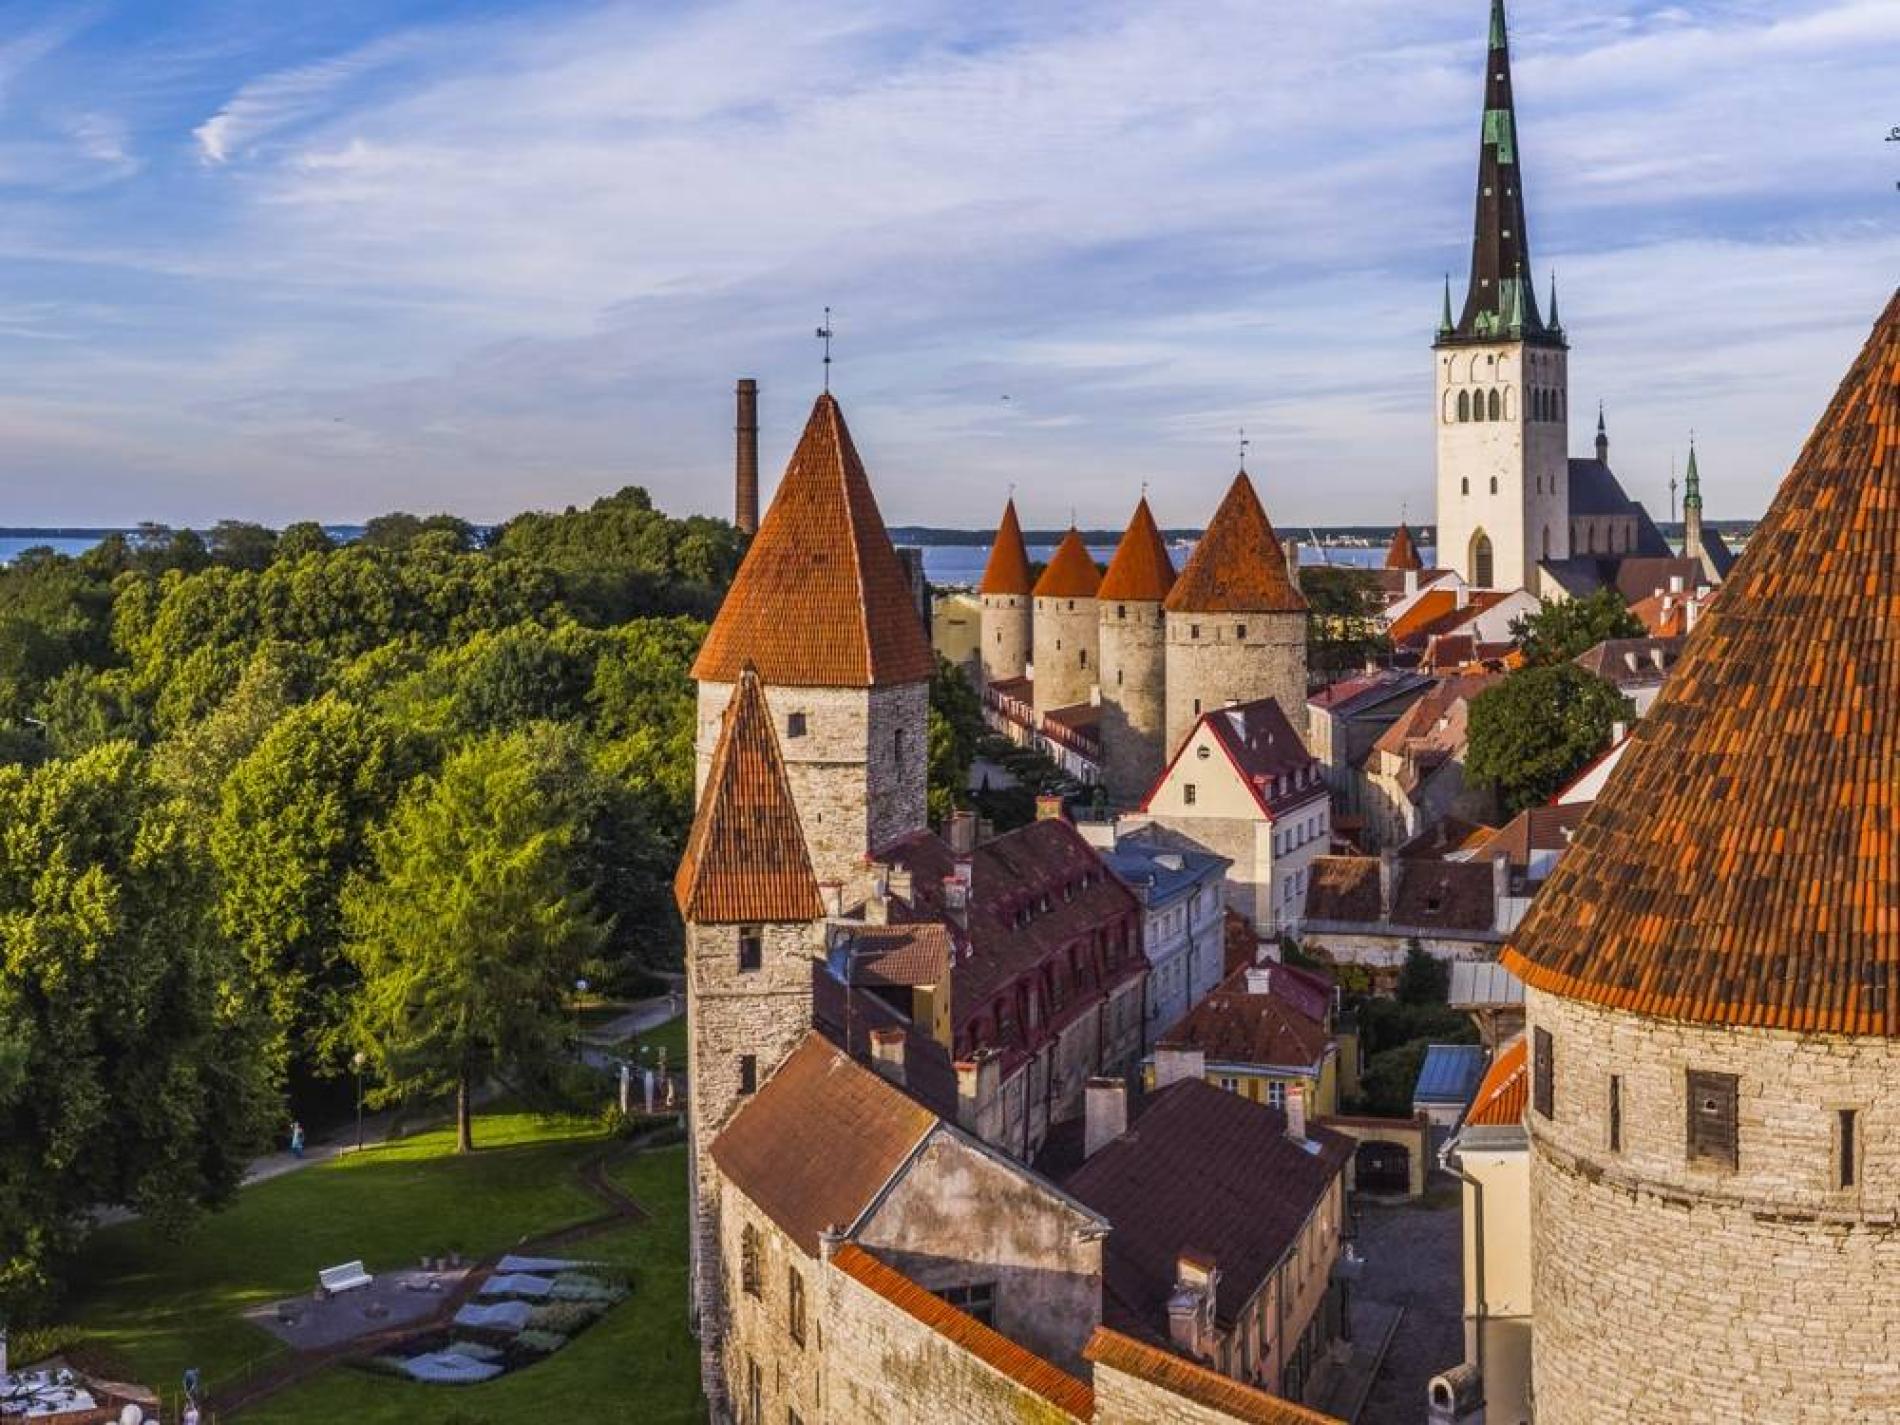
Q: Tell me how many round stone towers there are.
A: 5